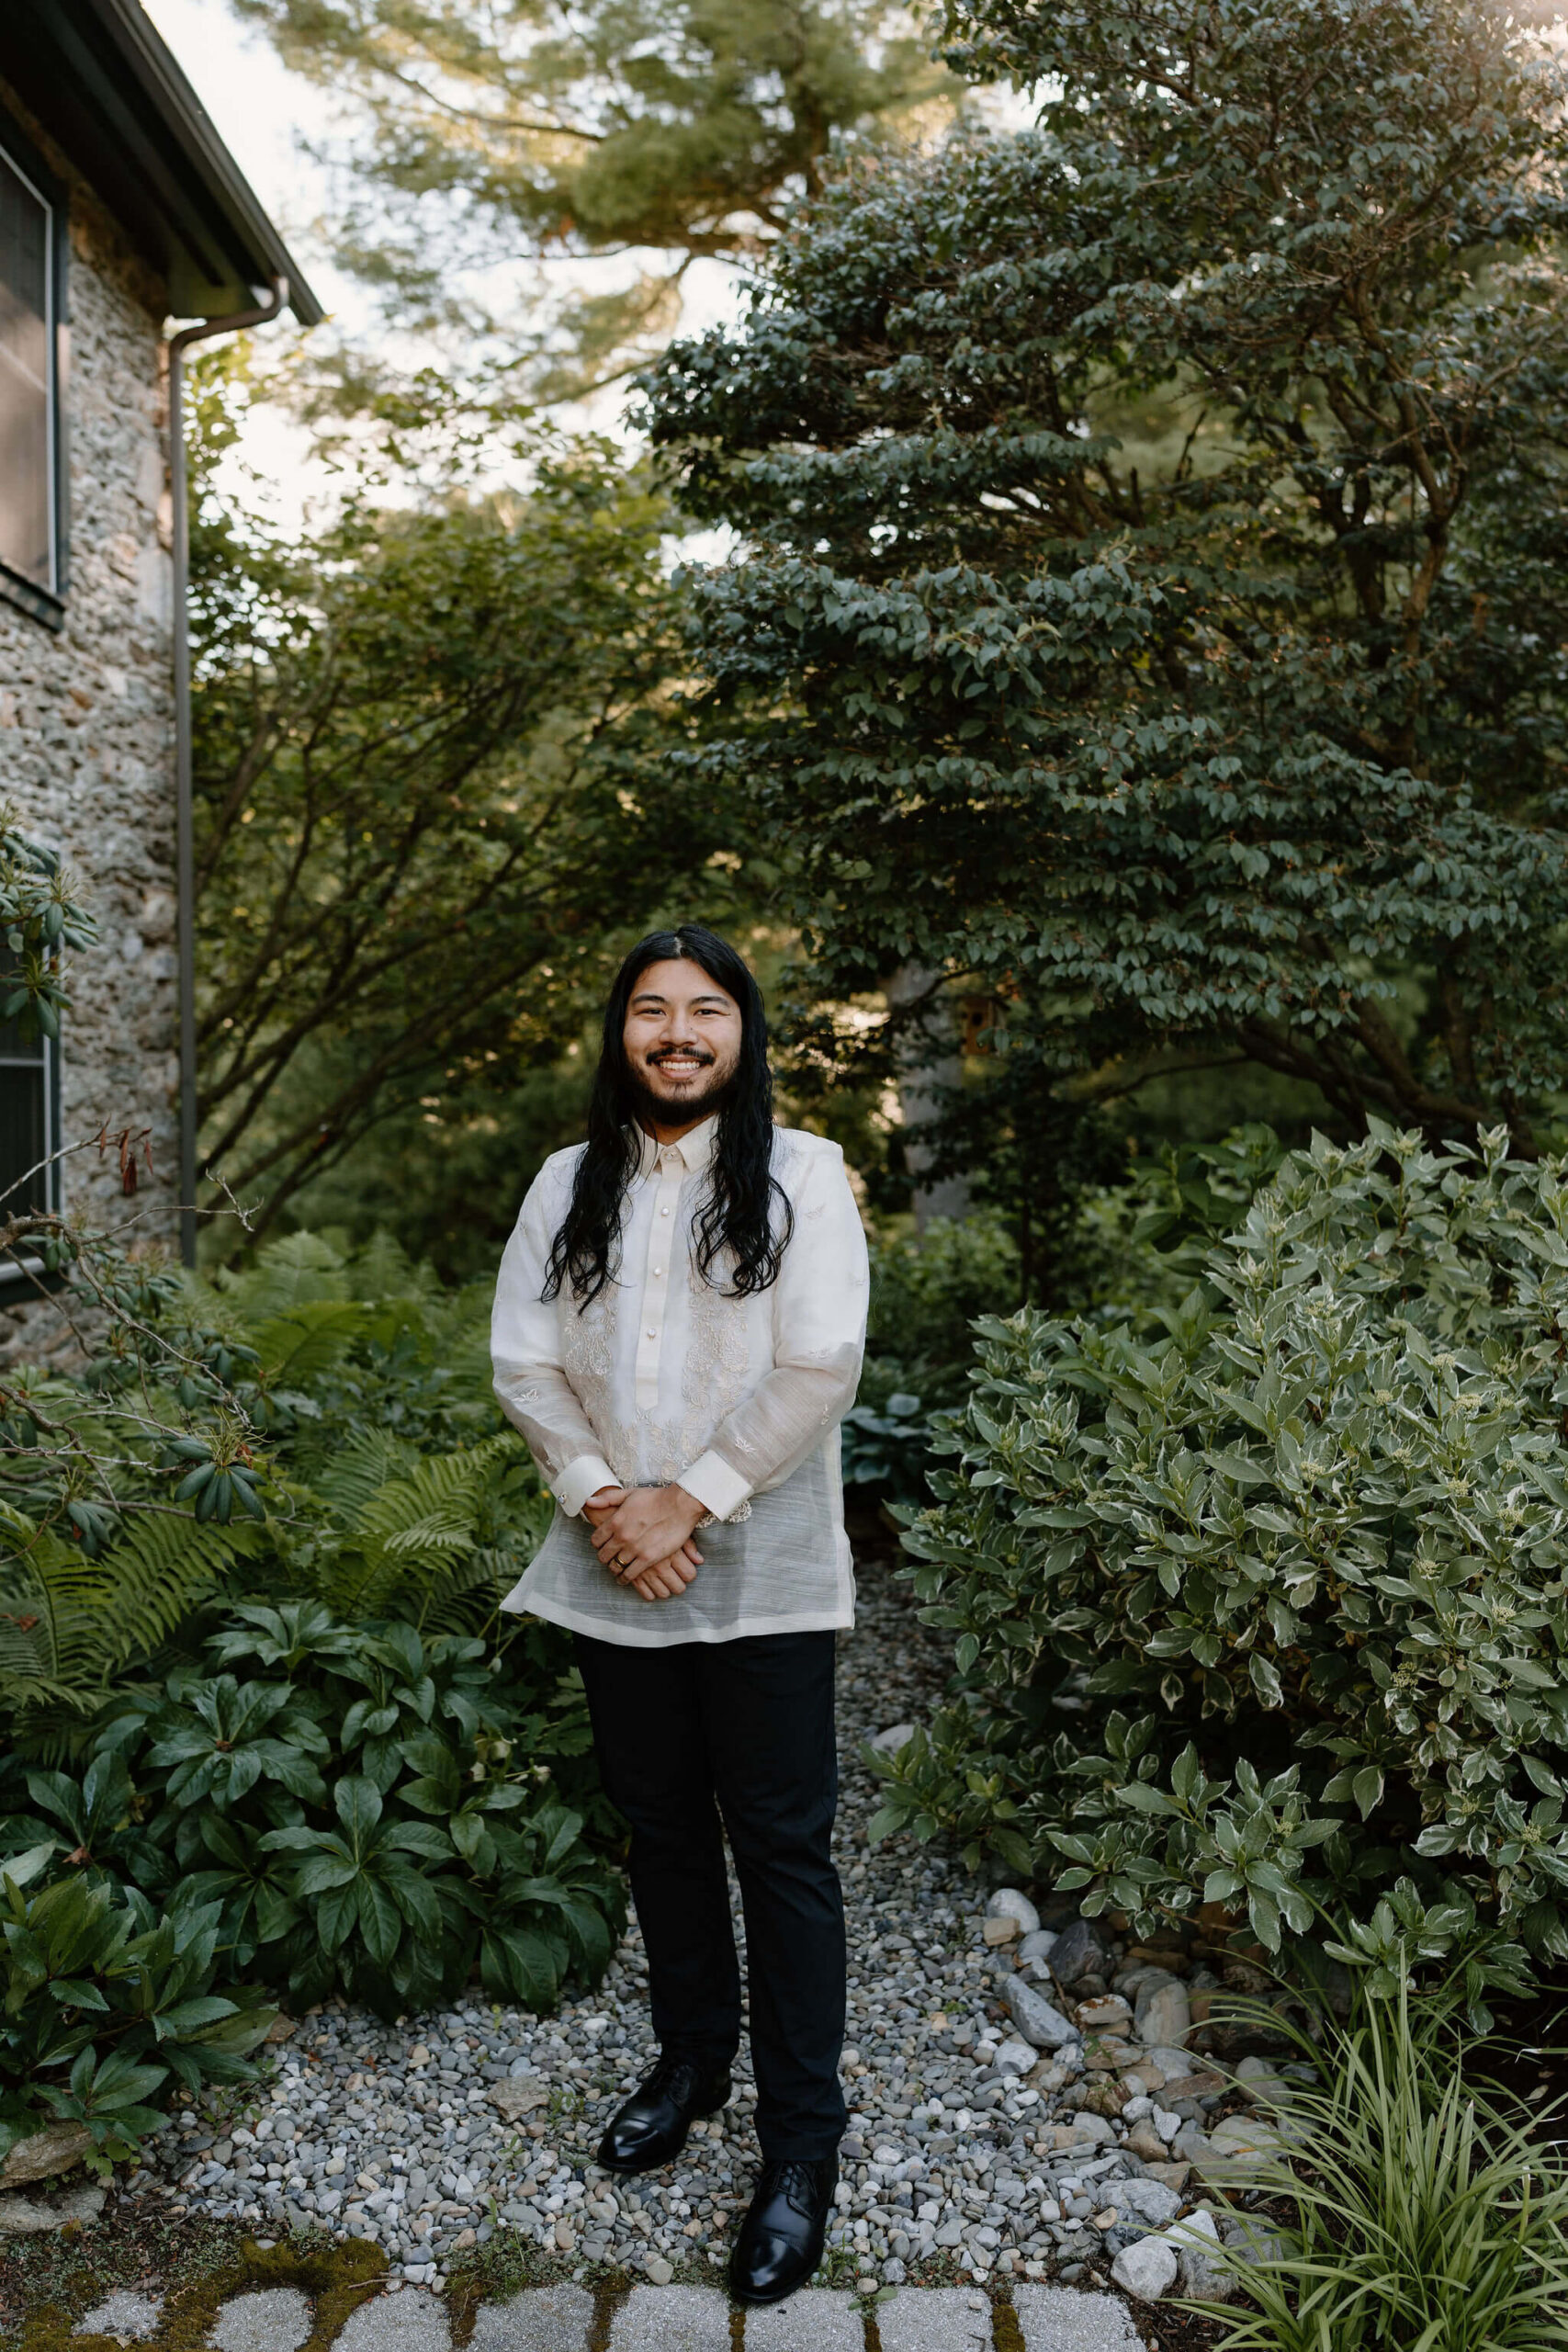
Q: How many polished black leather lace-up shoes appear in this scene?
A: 2